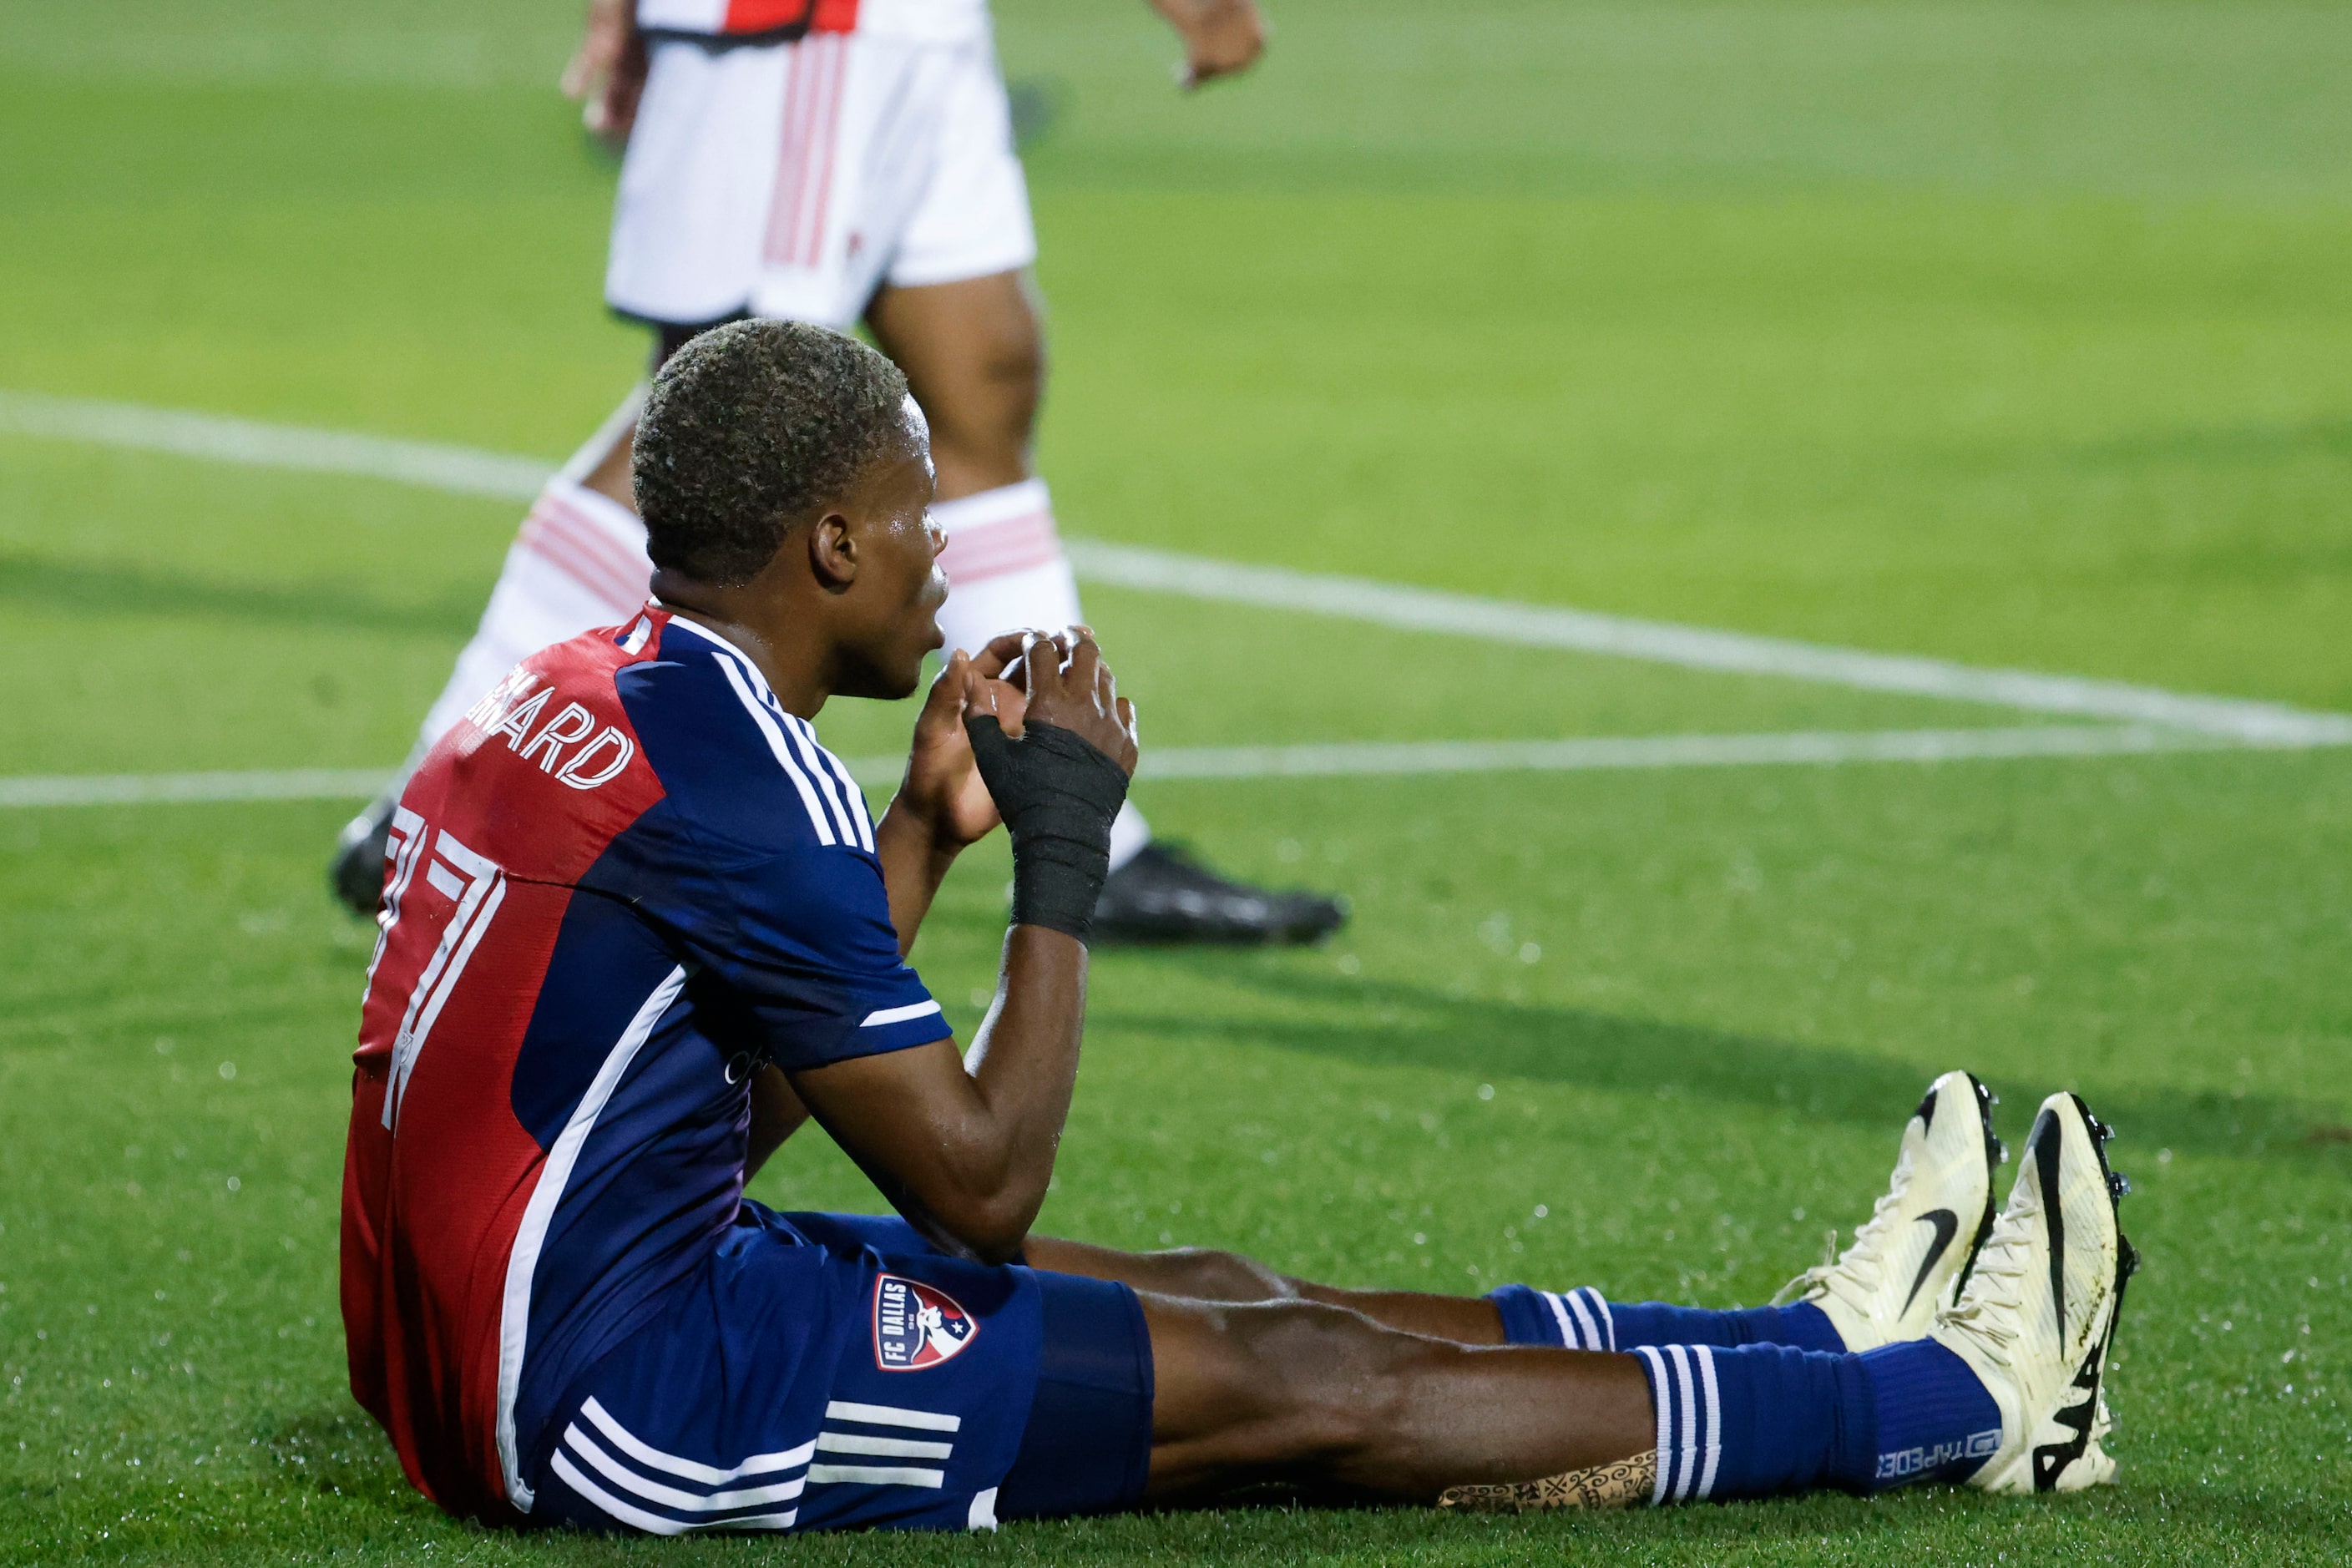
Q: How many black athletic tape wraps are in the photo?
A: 1